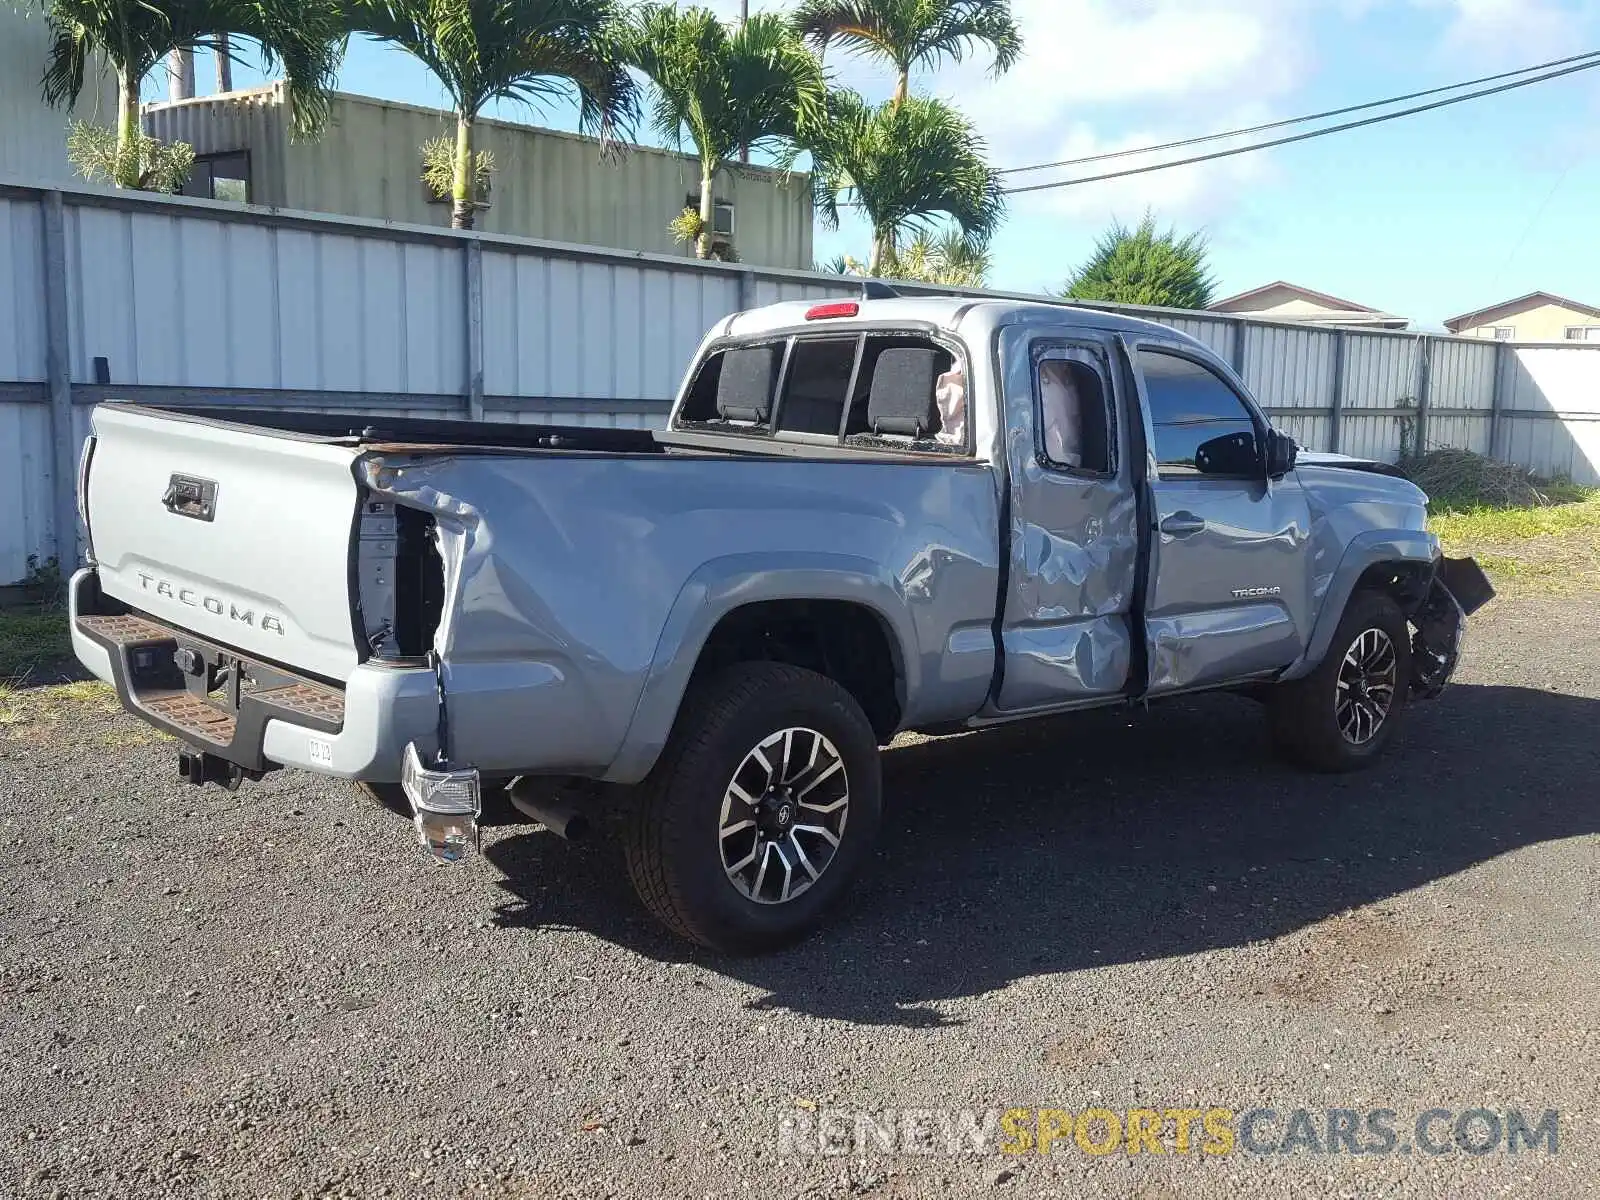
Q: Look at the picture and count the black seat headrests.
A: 2